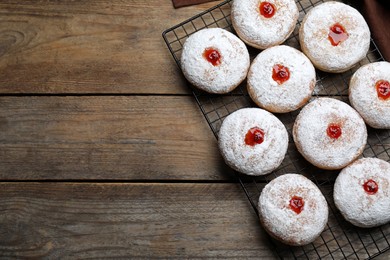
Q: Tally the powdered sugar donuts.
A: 9